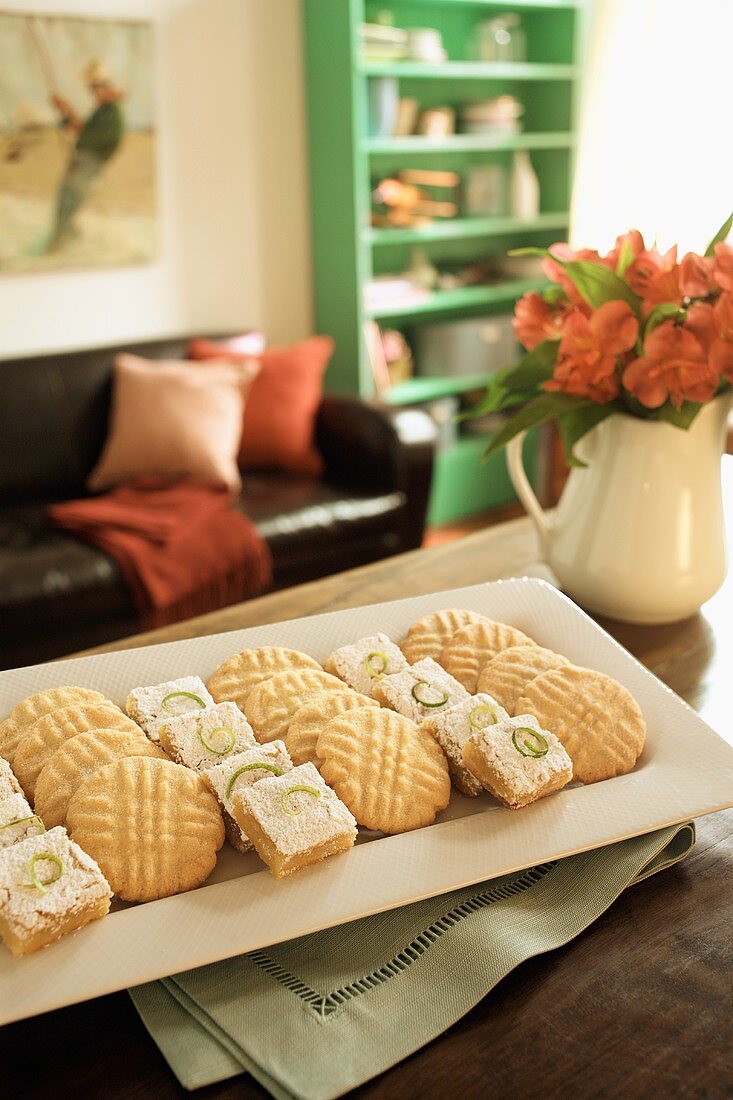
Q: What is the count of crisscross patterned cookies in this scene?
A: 12